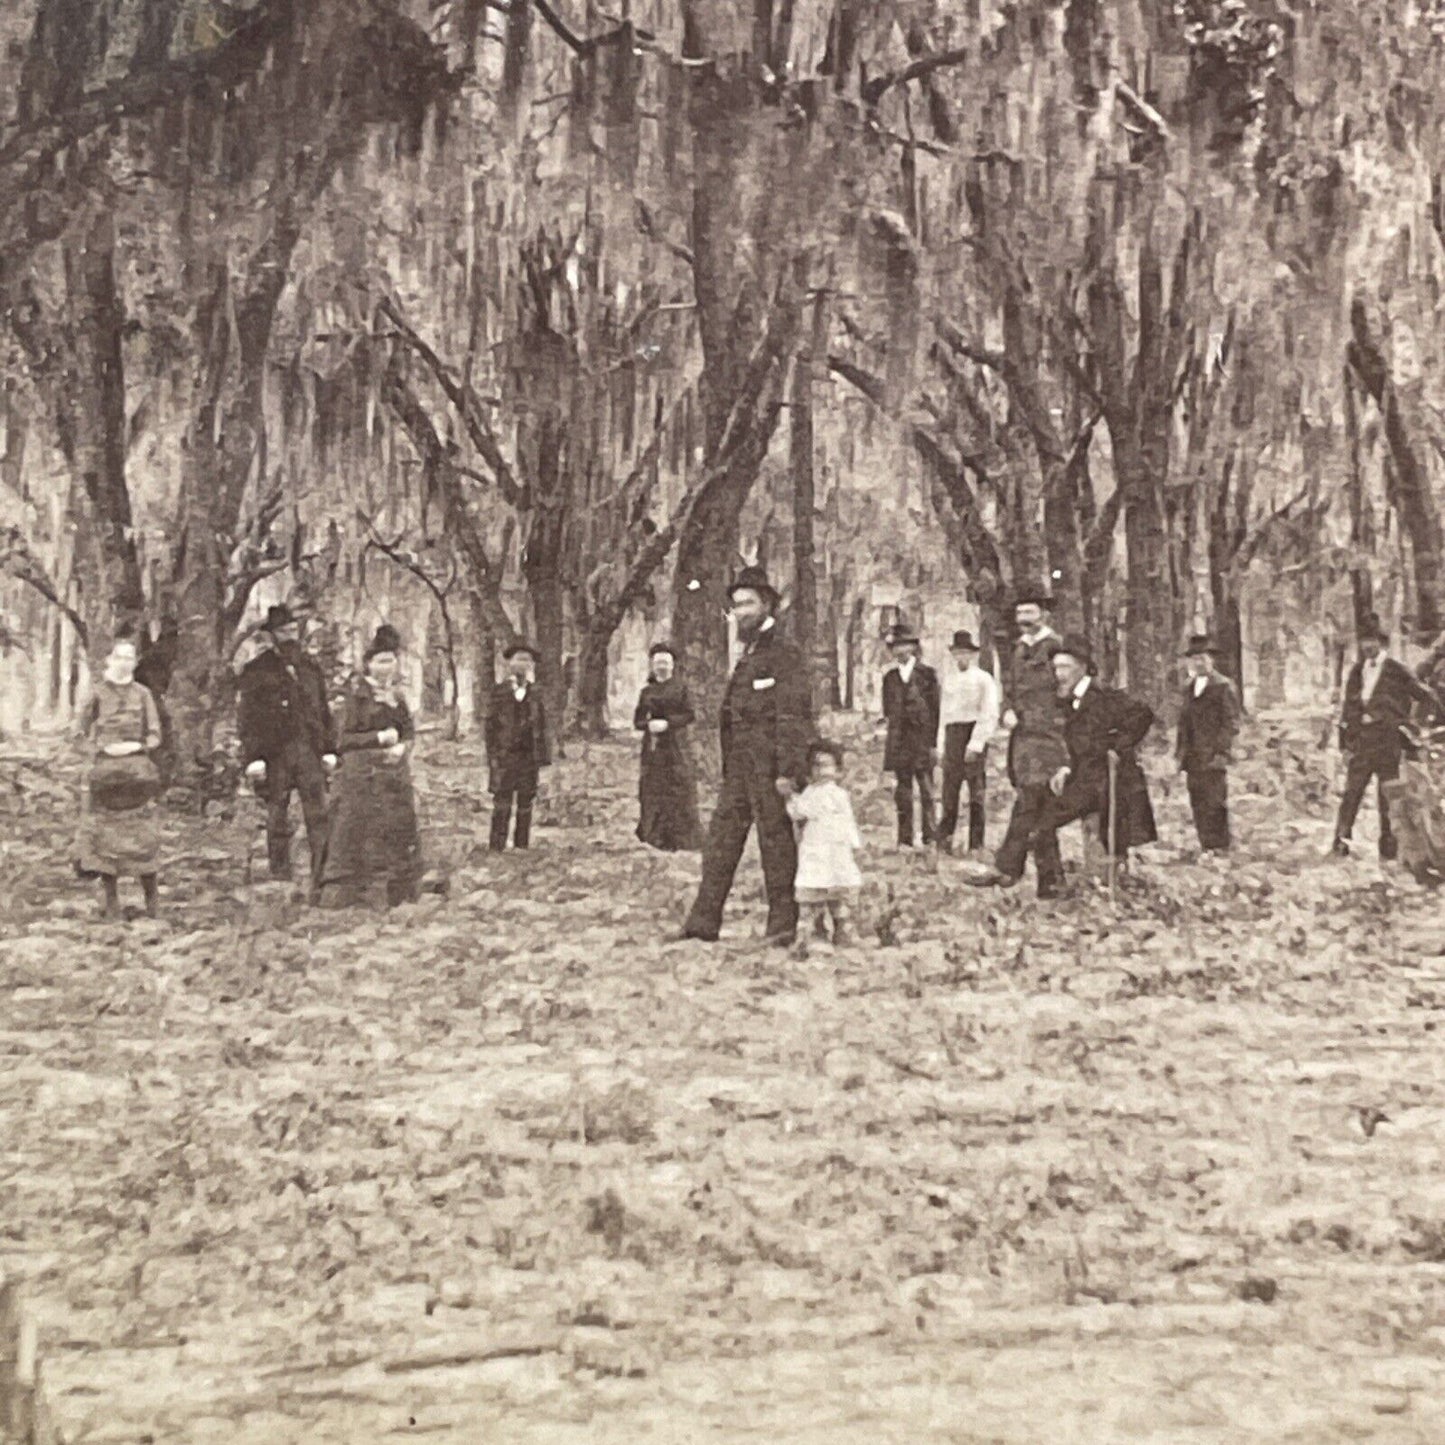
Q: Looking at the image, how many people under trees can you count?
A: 13